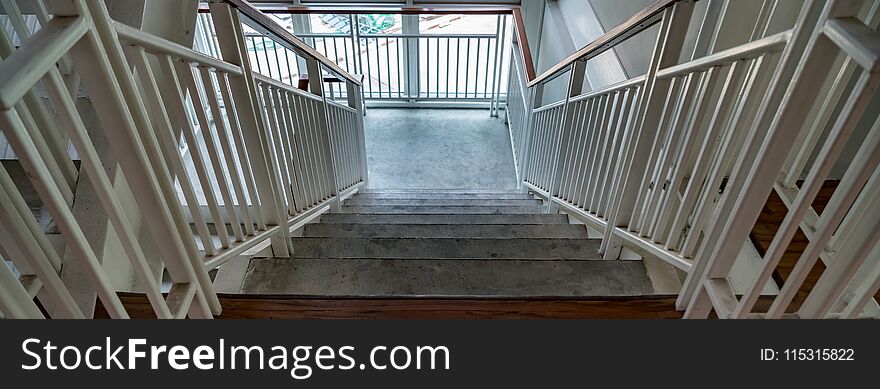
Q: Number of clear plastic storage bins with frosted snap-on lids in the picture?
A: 0